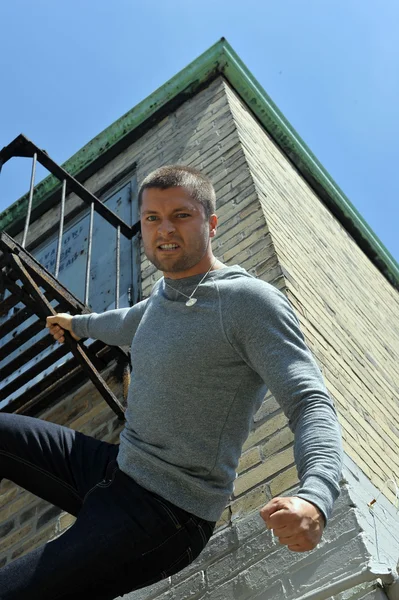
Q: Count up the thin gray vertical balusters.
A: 4